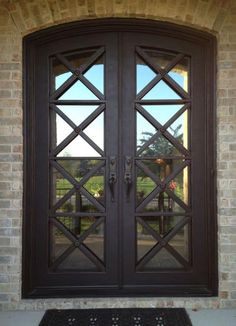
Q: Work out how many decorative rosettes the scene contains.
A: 8